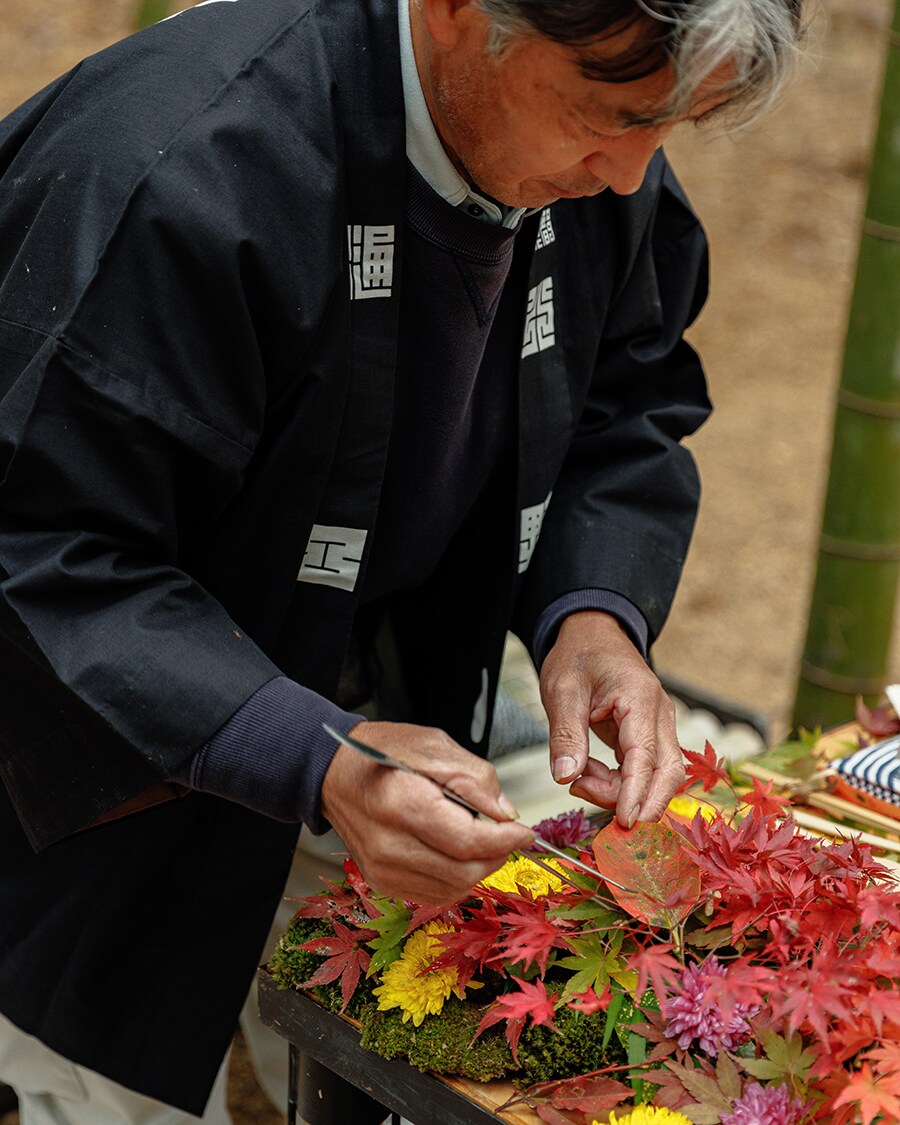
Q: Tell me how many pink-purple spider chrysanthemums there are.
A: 3